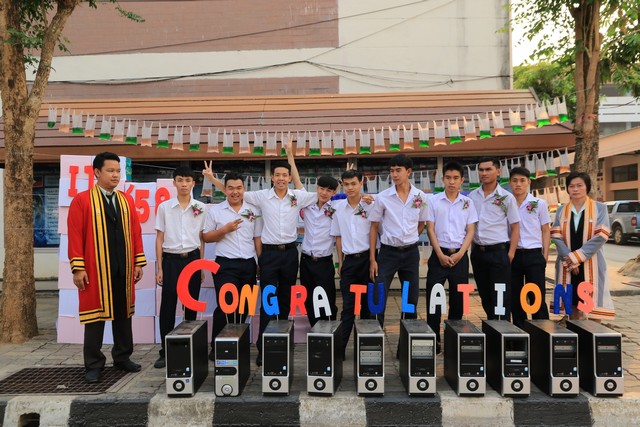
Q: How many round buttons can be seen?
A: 10